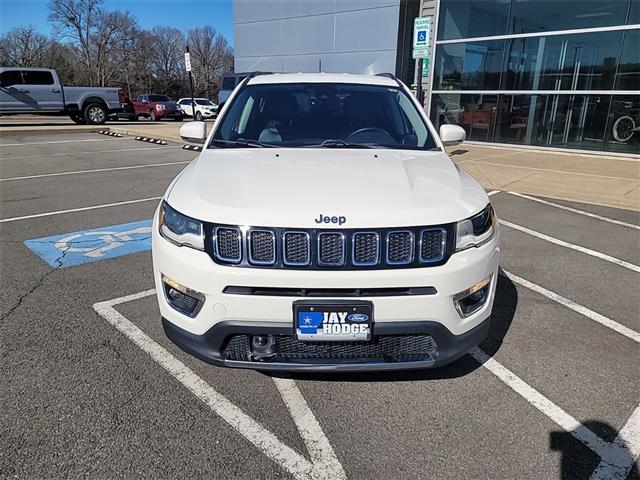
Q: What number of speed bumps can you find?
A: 3